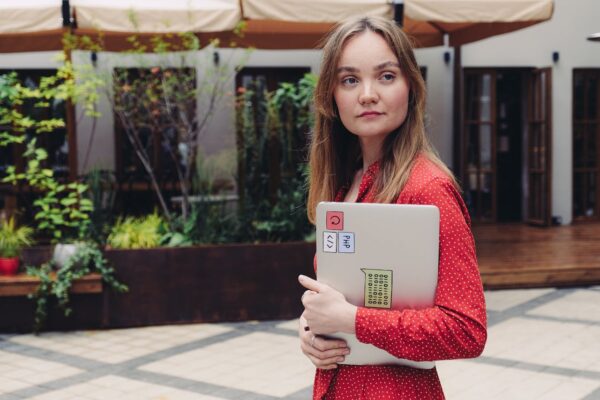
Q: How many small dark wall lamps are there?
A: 4